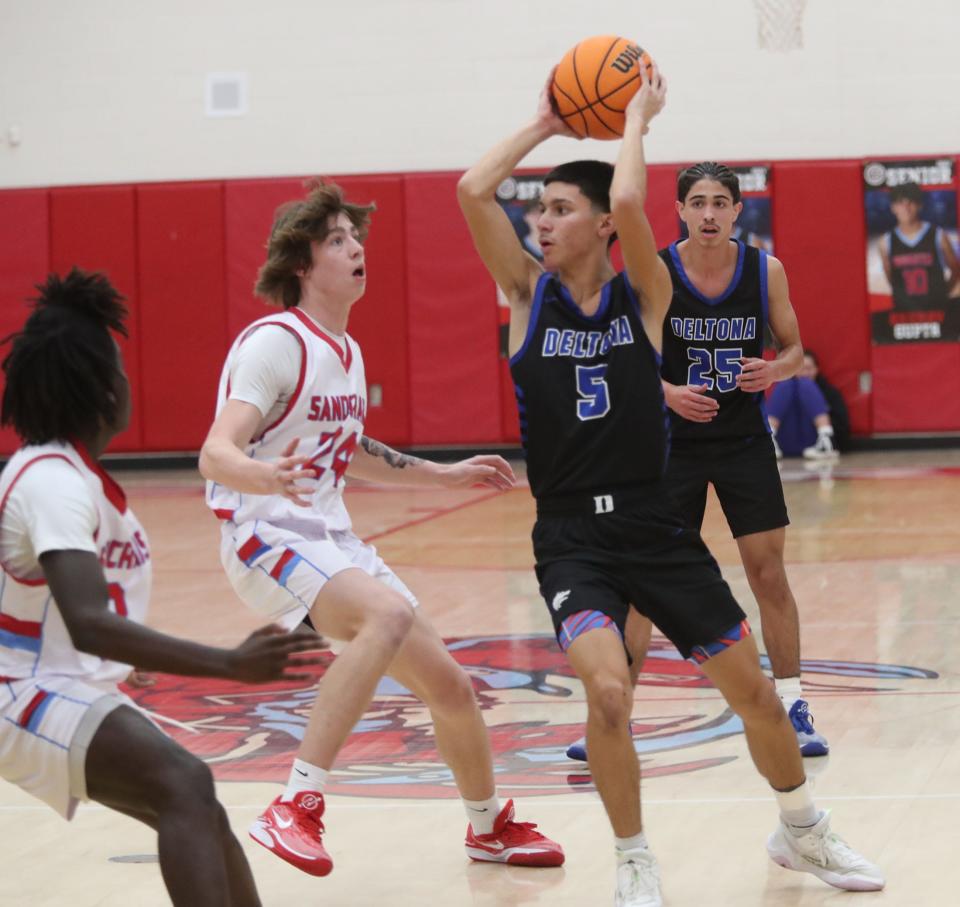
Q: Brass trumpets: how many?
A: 0